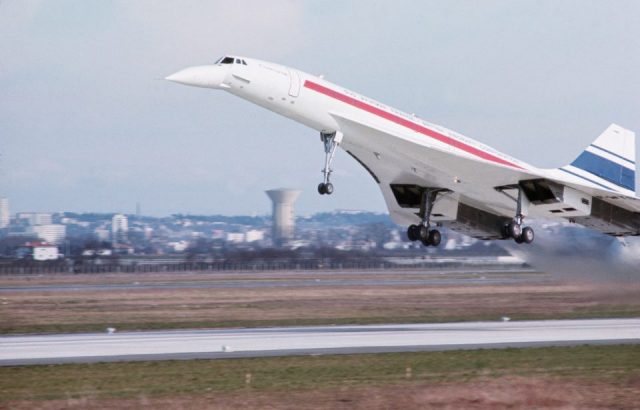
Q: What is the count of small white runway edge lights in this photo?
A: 3